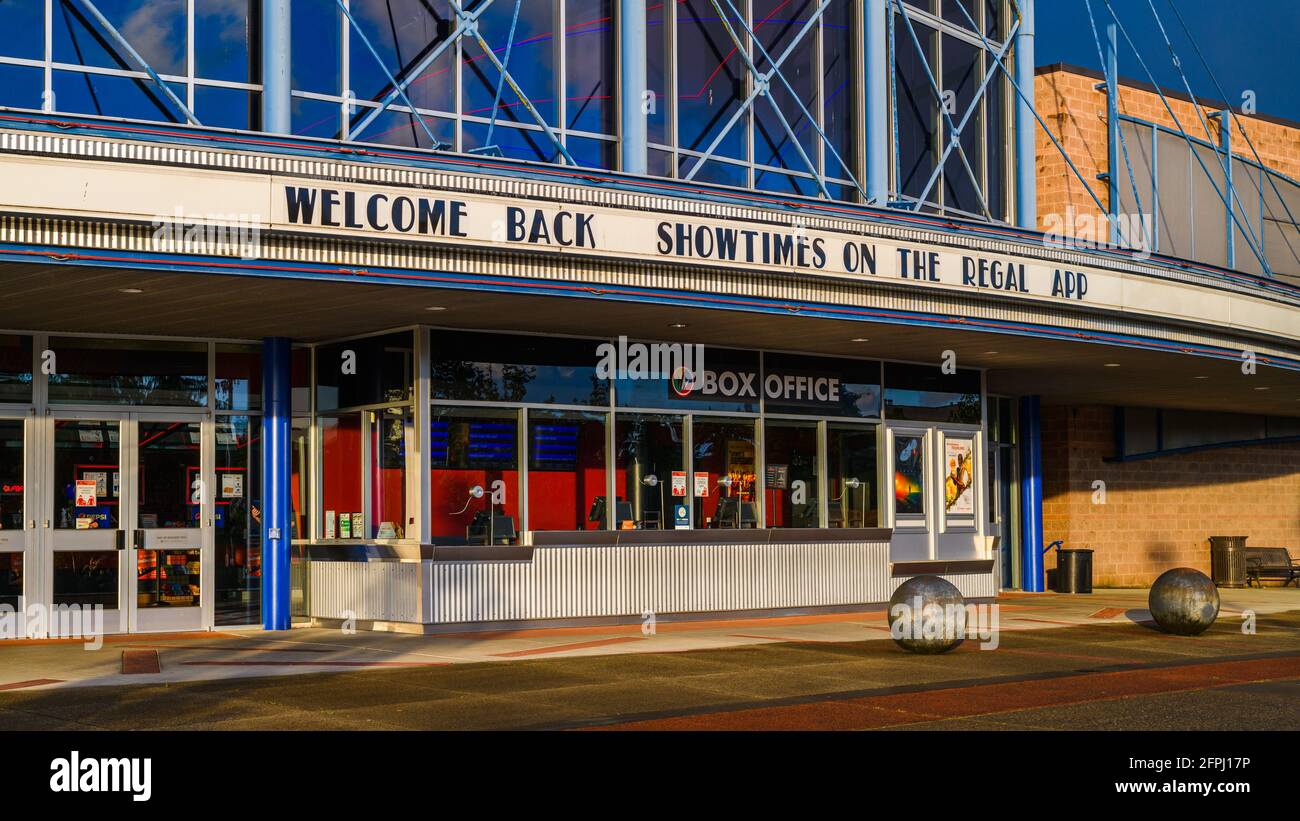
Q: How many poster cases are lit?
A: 2